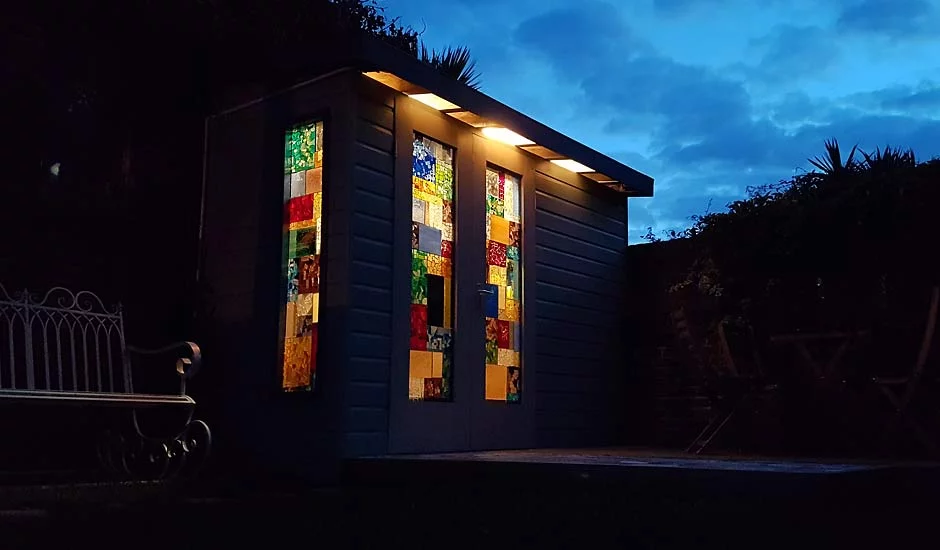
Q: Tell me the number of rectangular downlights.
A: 3